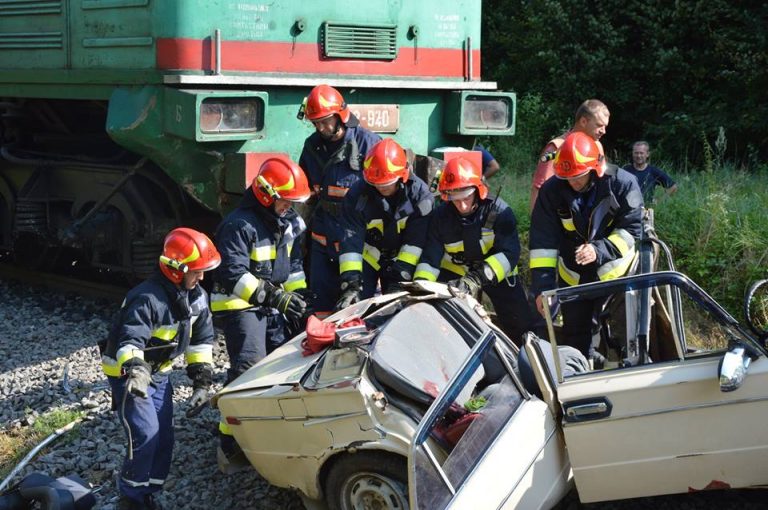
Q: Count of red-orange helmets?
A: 6